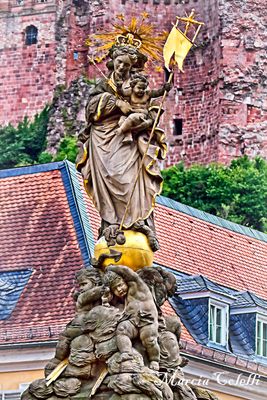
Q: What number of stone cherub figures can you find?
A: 3